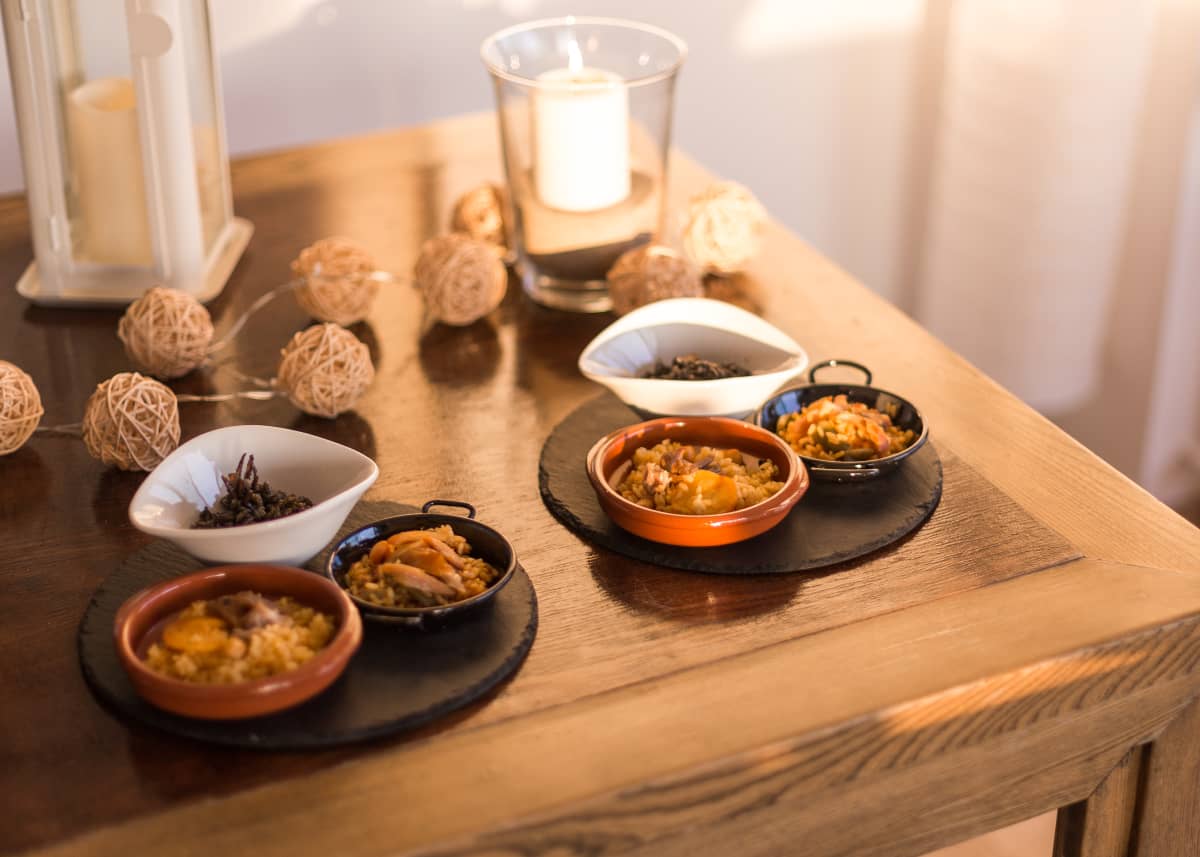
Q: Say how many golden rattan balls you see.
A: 9